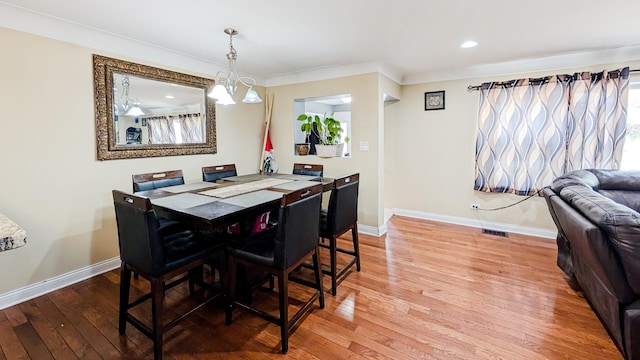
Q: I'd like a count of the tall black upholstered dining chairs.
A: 6